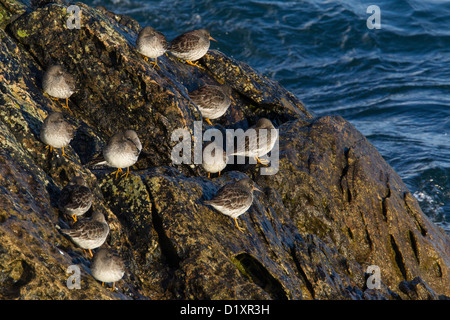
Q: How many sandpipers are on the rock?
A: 12